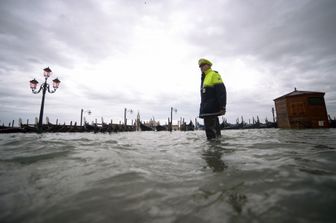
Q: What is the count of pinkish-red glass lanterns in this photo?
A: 3